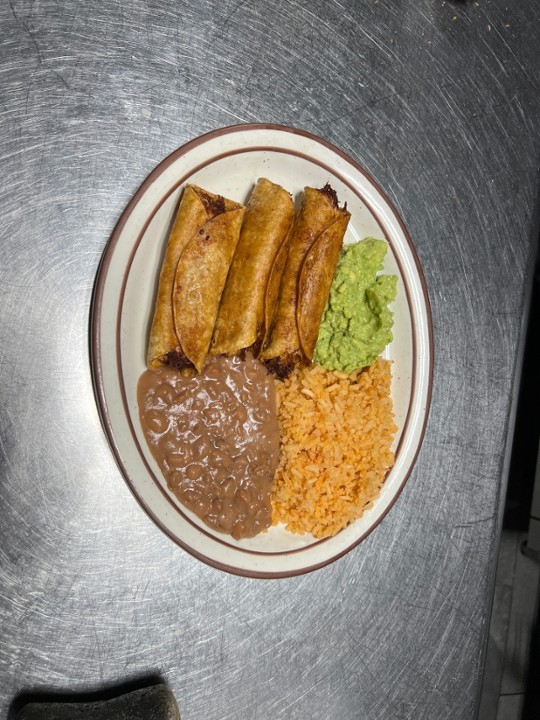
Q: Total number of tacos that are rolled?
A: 3